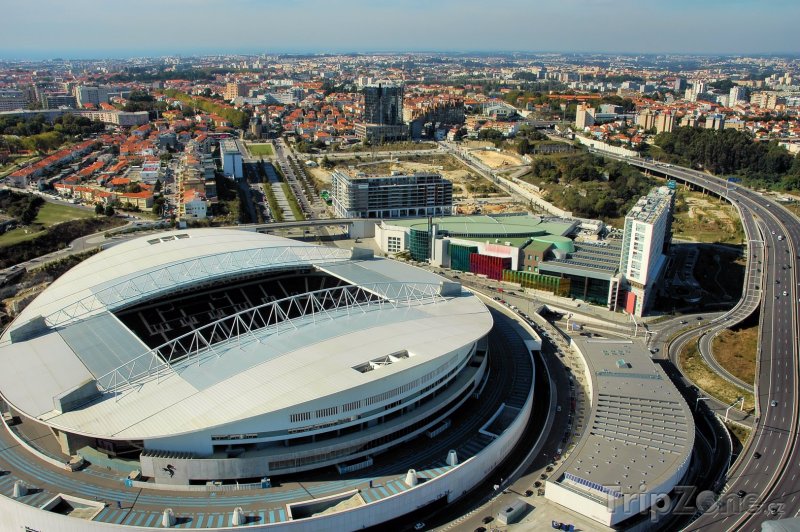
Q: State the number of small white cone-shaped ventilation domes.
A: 5